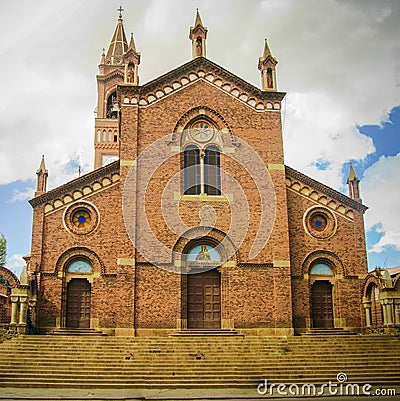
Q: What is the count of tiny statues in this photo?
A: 3